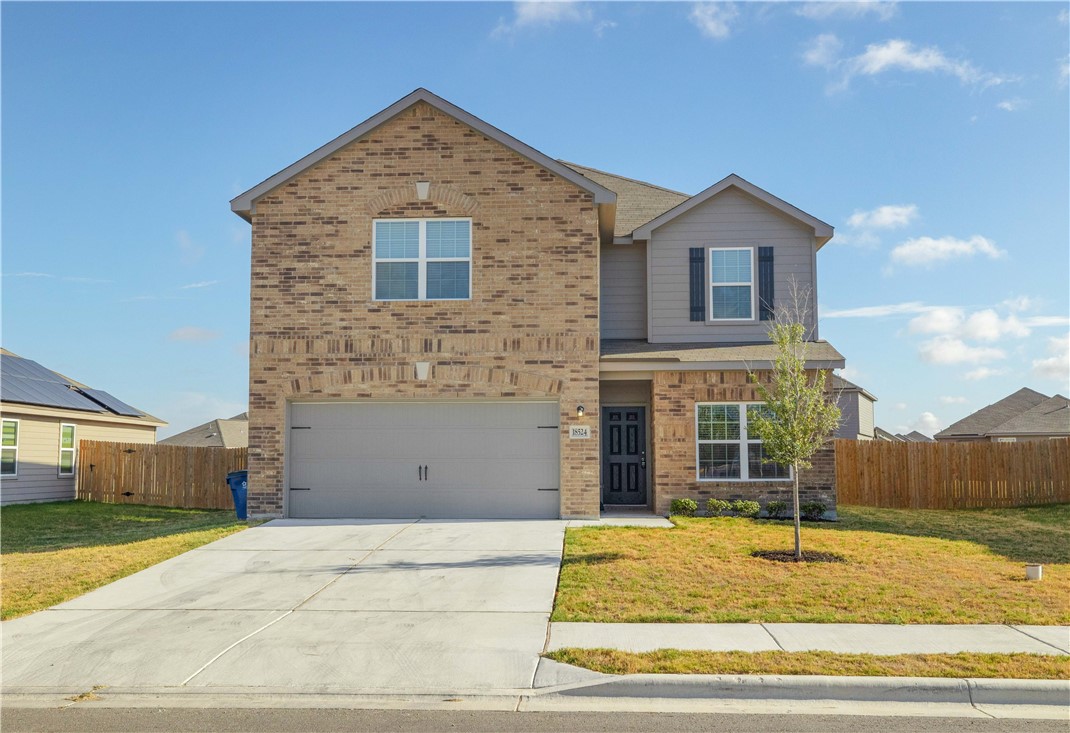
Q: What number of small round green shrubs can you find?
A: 5